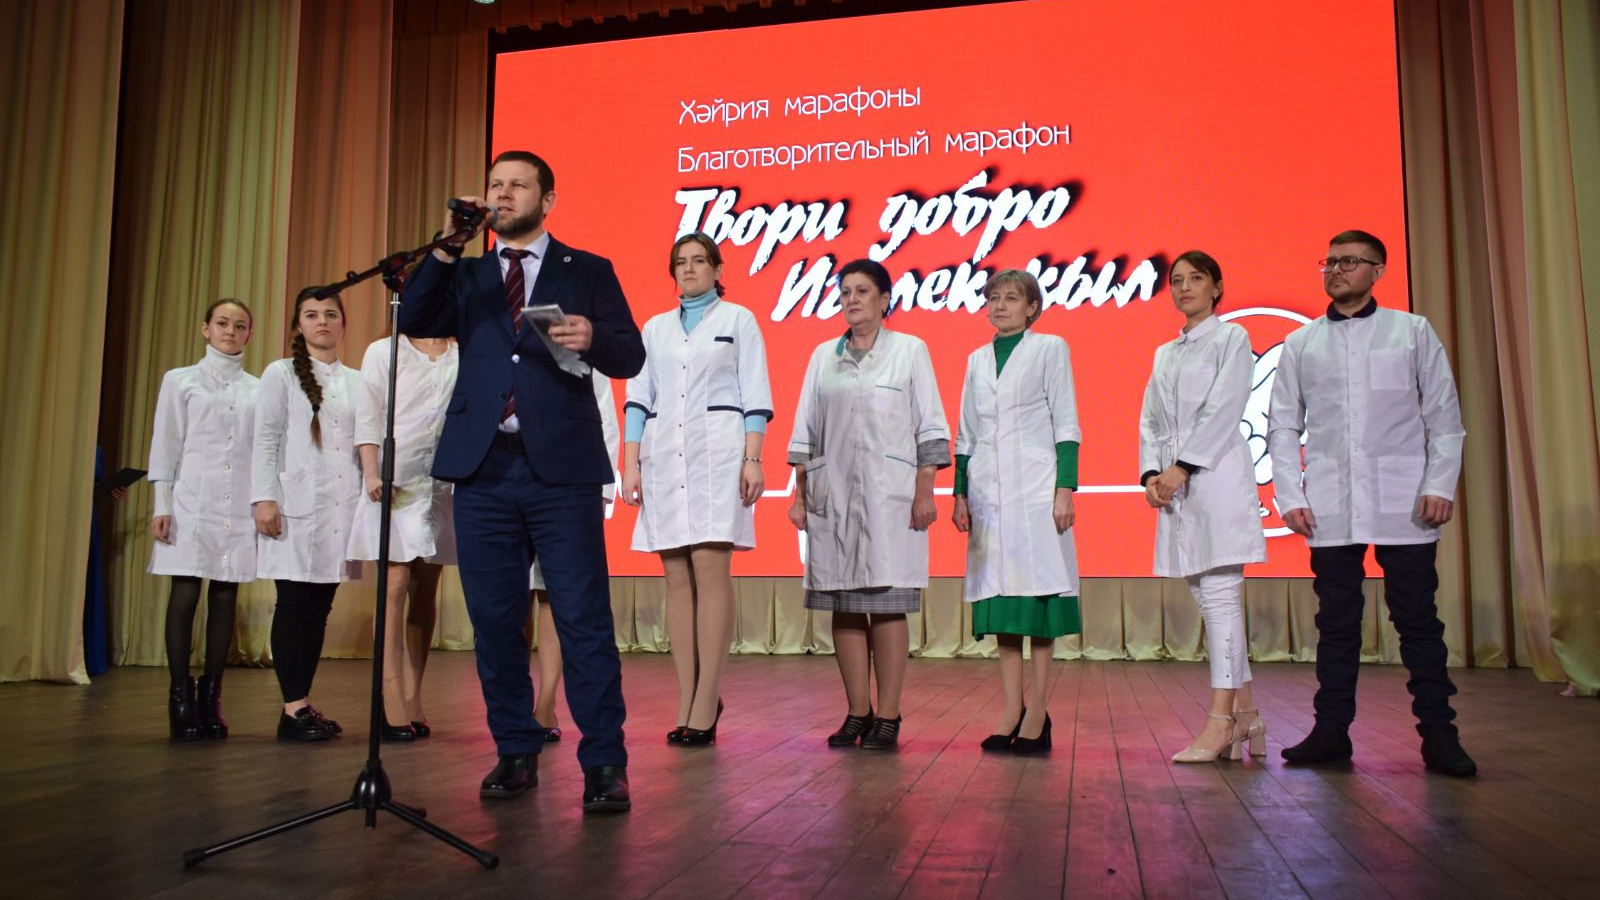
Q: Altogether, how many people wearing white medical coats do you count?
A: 9